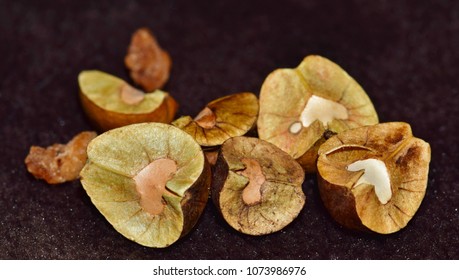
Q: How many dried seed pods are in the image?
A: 6